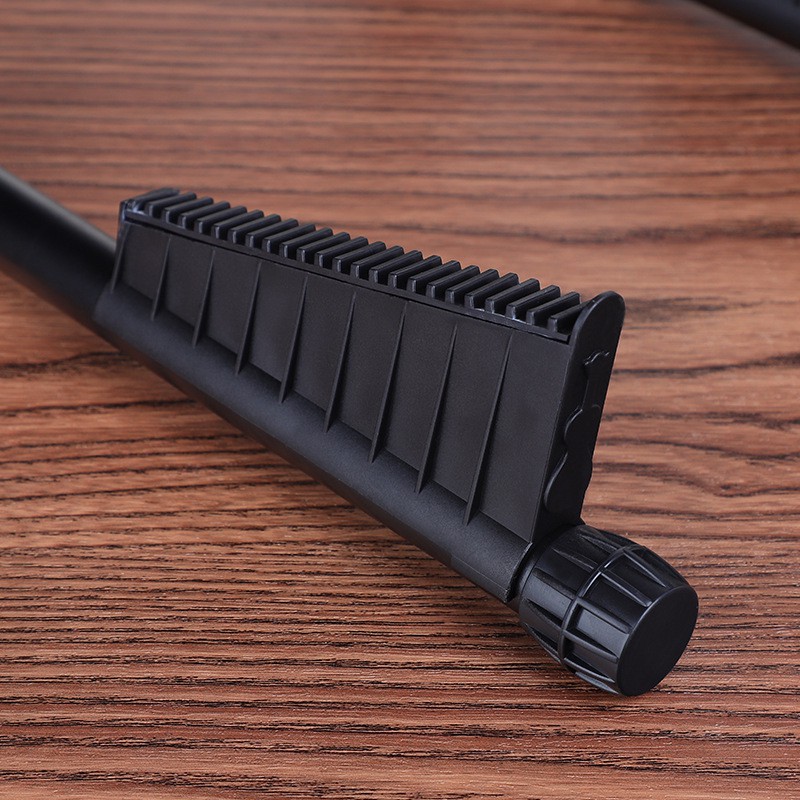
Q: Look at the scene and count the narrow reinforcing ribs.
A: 9